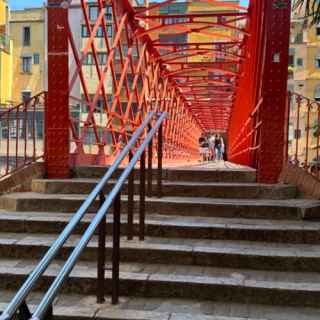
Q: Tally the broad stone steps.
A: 7